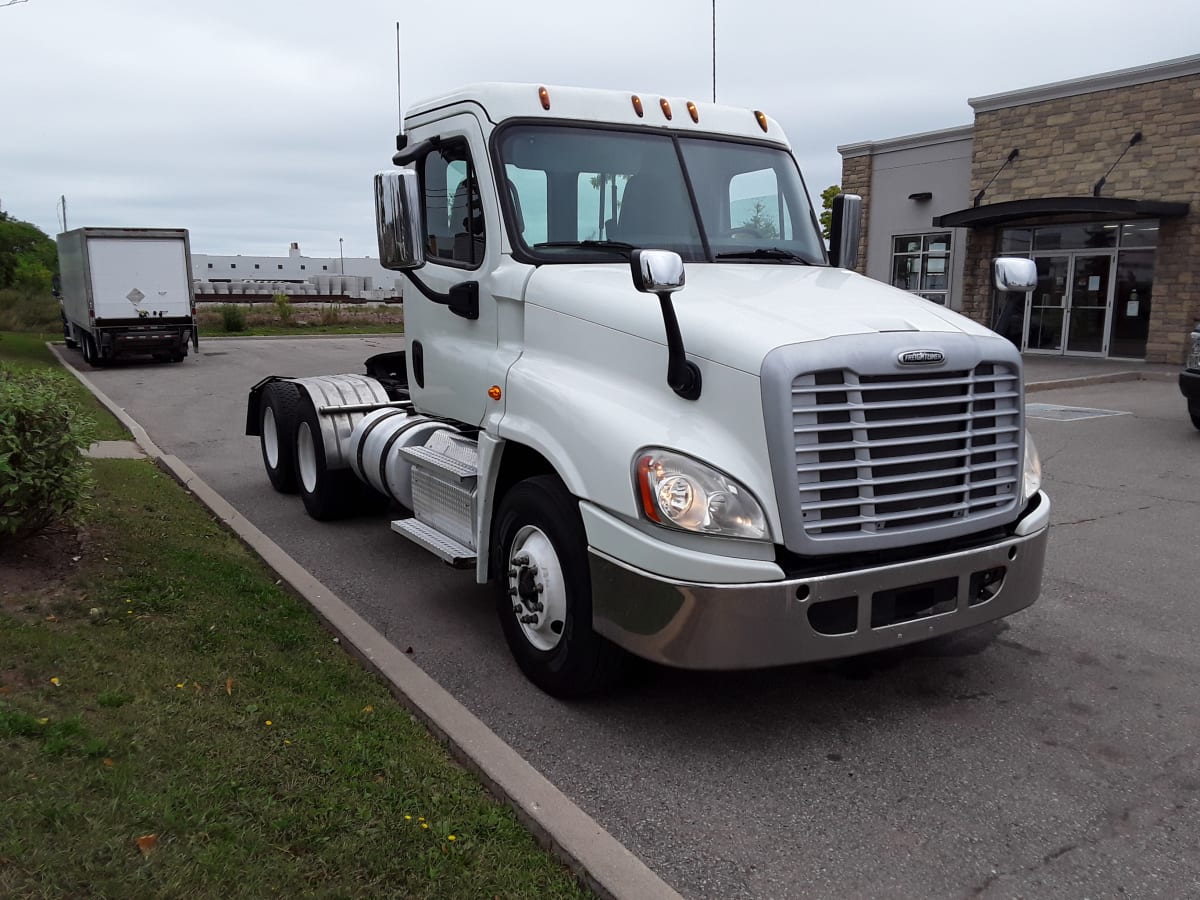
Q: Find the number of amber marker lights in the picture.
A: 6